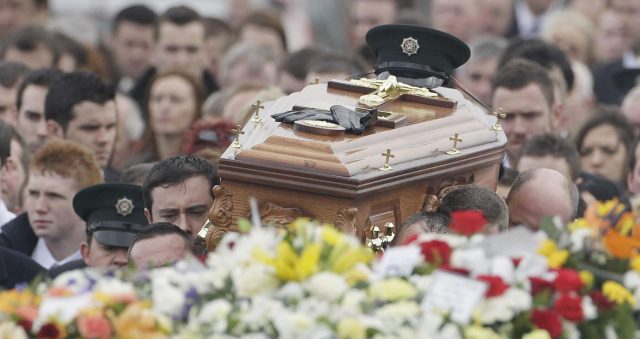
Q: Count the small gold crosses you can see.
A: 5